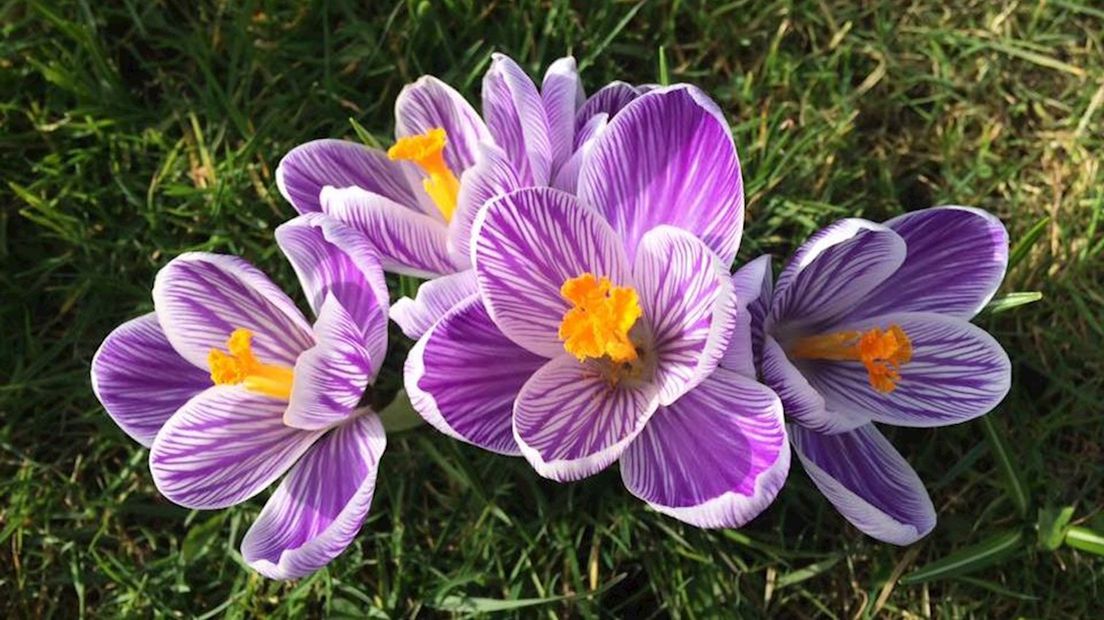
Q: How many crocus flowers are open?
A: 4